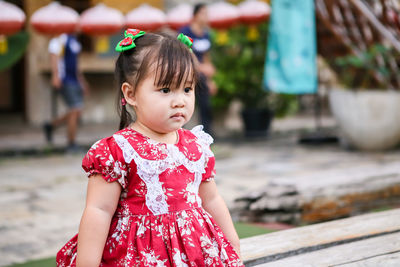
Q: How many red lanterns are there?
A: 7